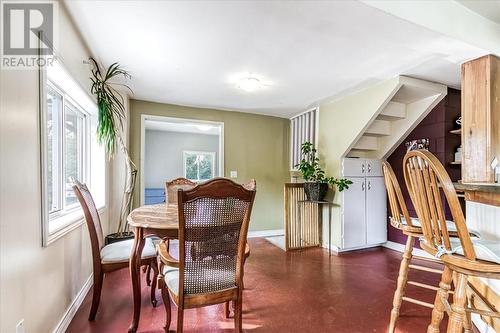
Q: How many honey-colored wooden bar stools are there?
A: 2